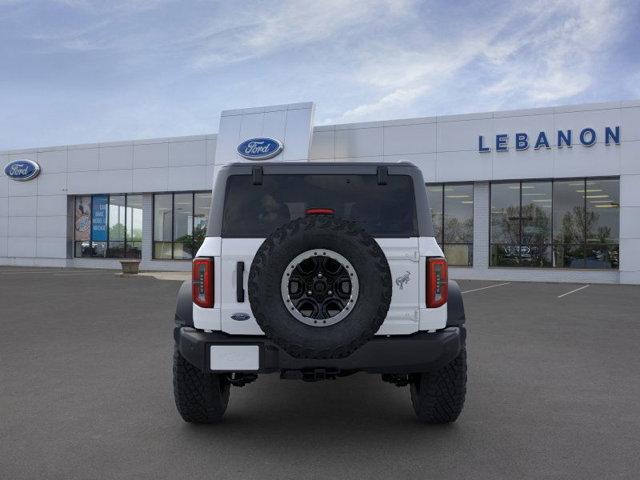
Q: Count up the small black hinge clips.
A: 2